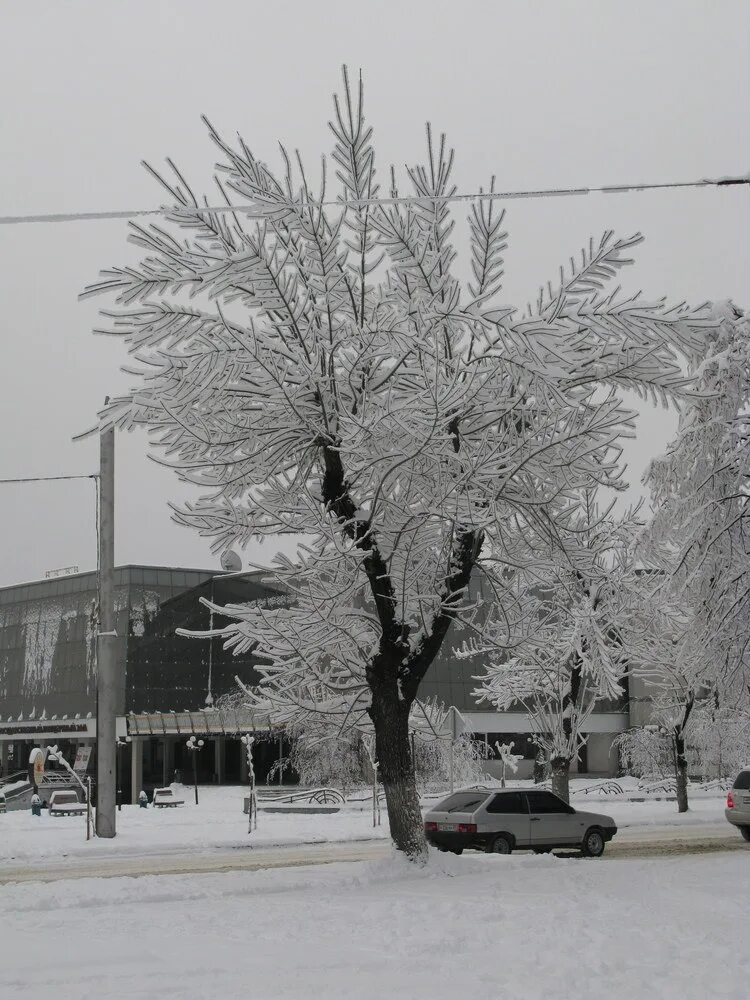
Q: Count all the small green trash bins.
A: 2